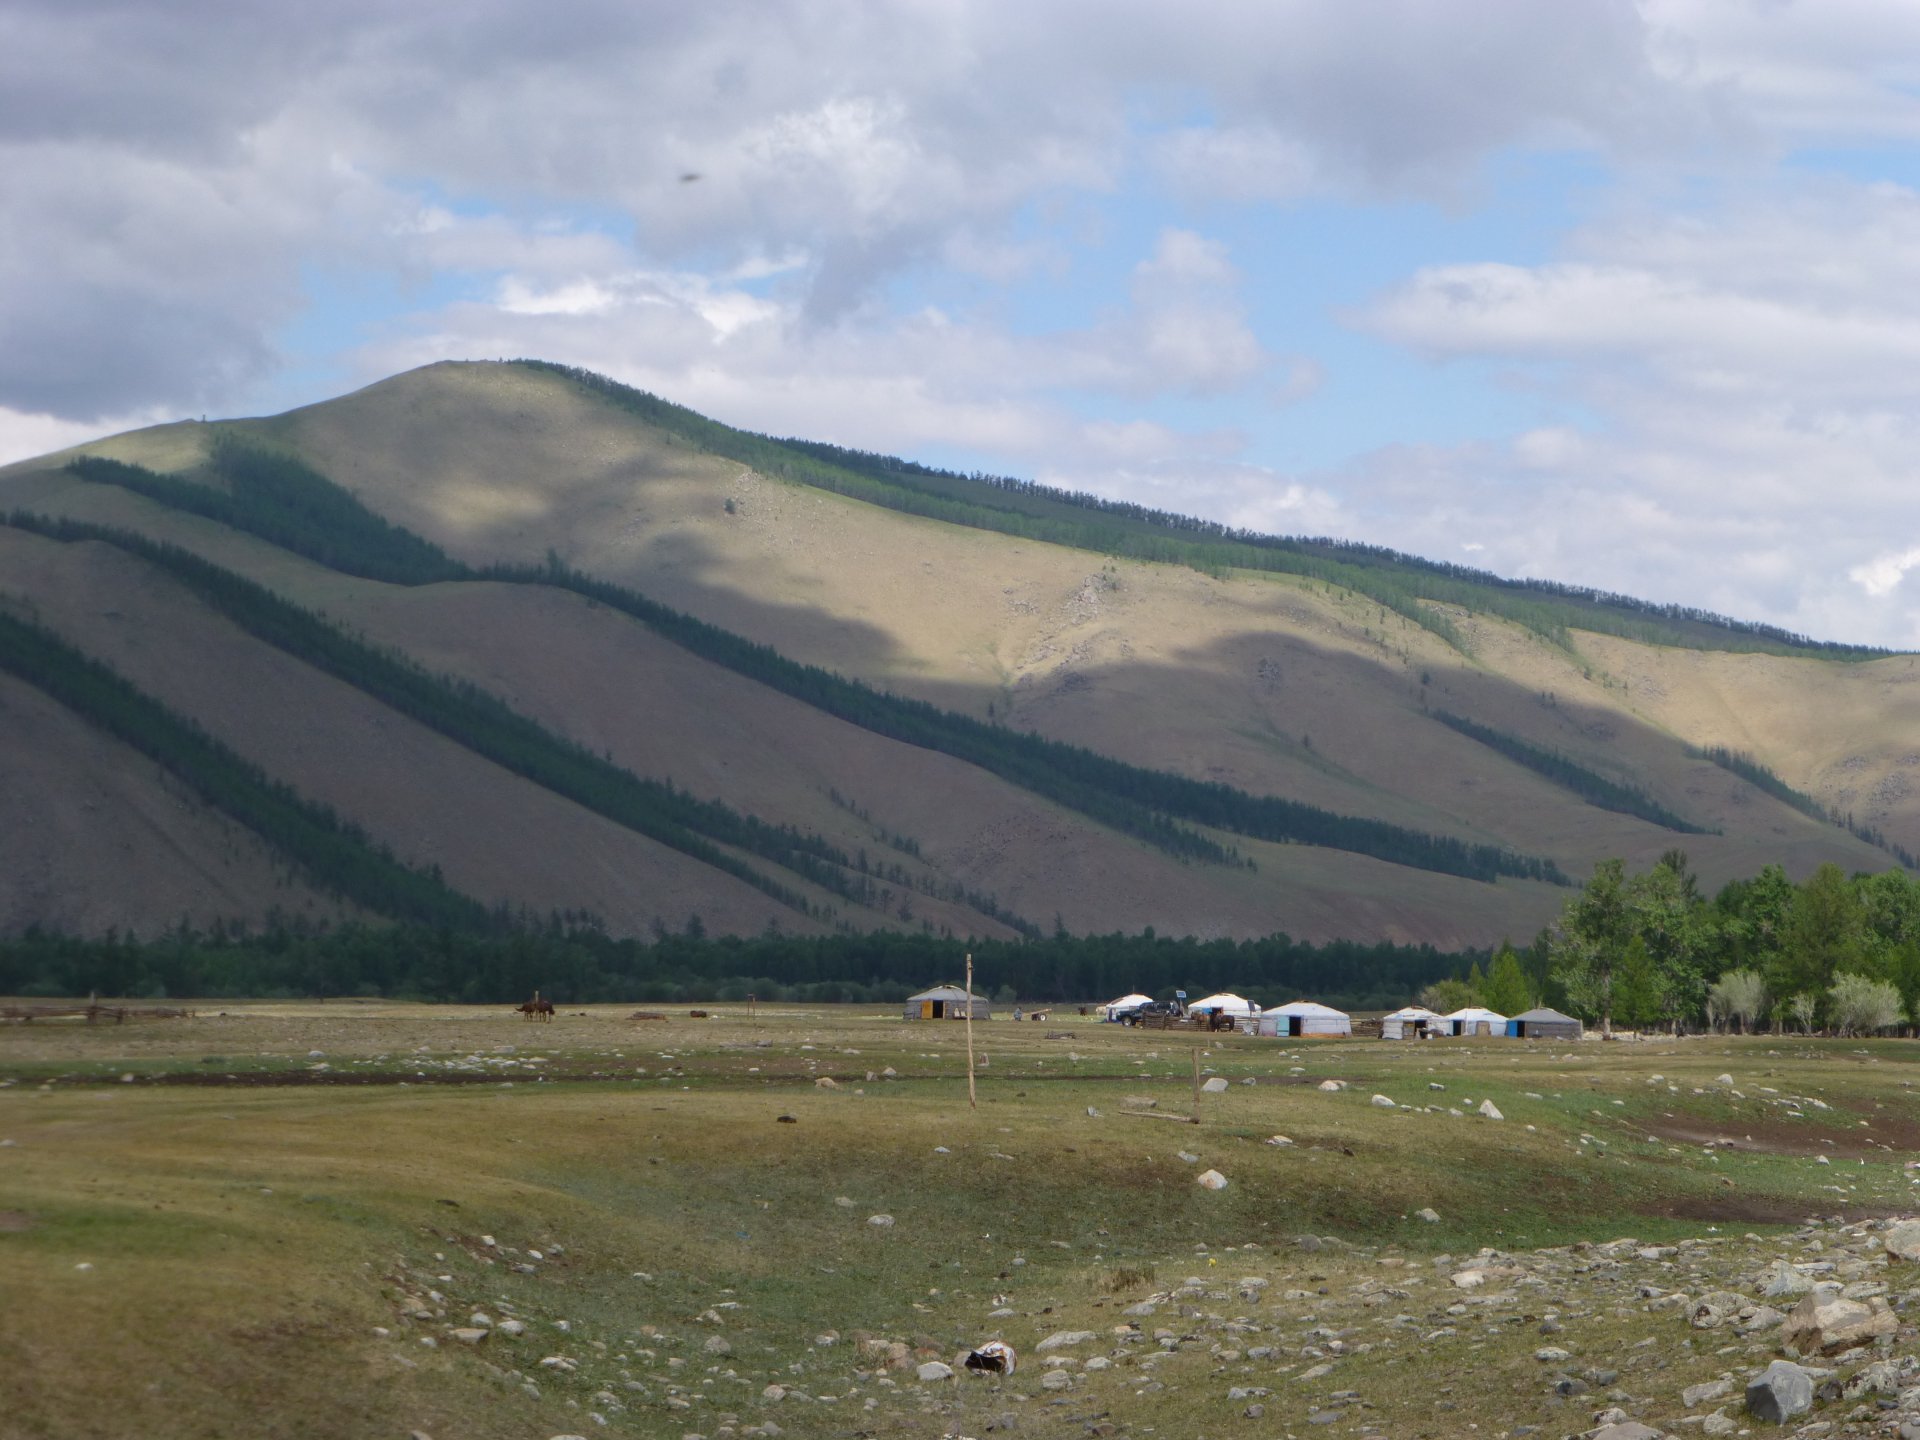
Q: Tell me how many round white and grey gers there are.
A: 7